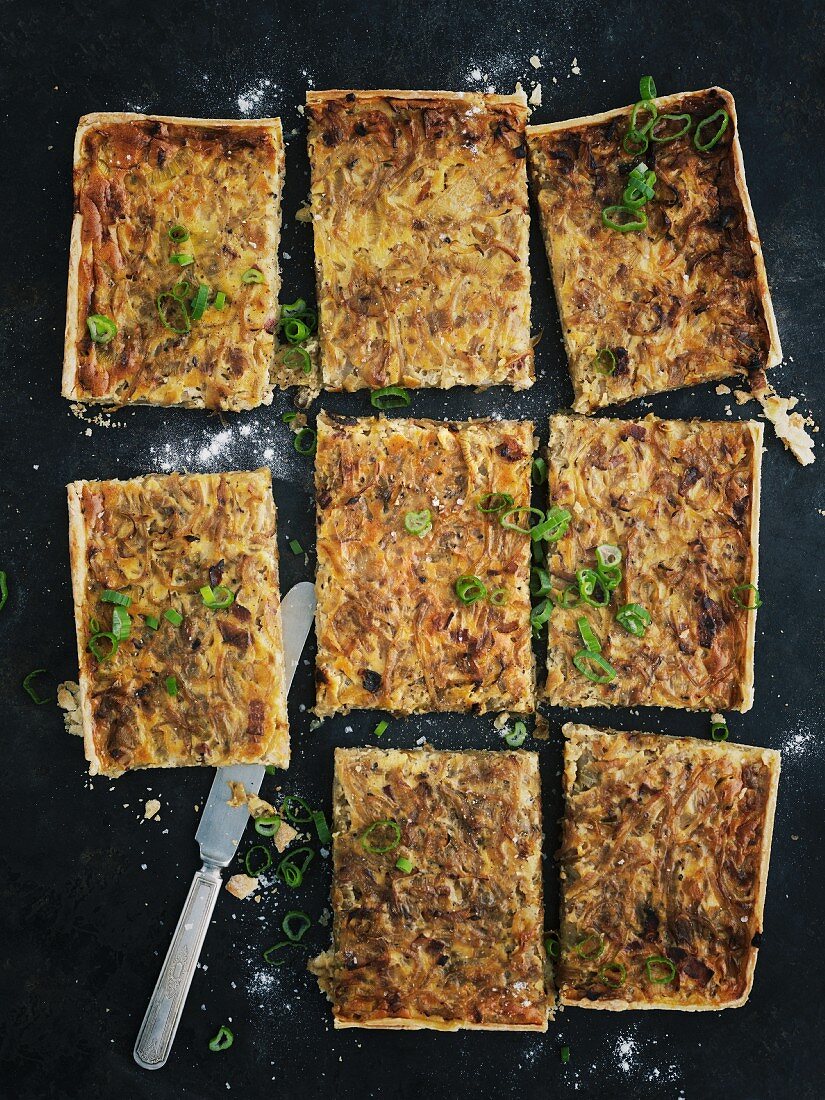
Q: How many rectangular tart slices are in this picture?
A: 8